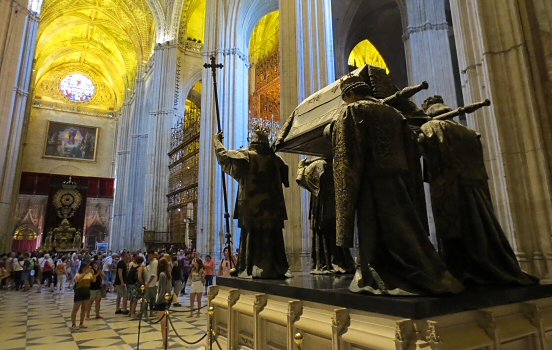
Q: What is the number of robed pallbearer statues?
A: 4